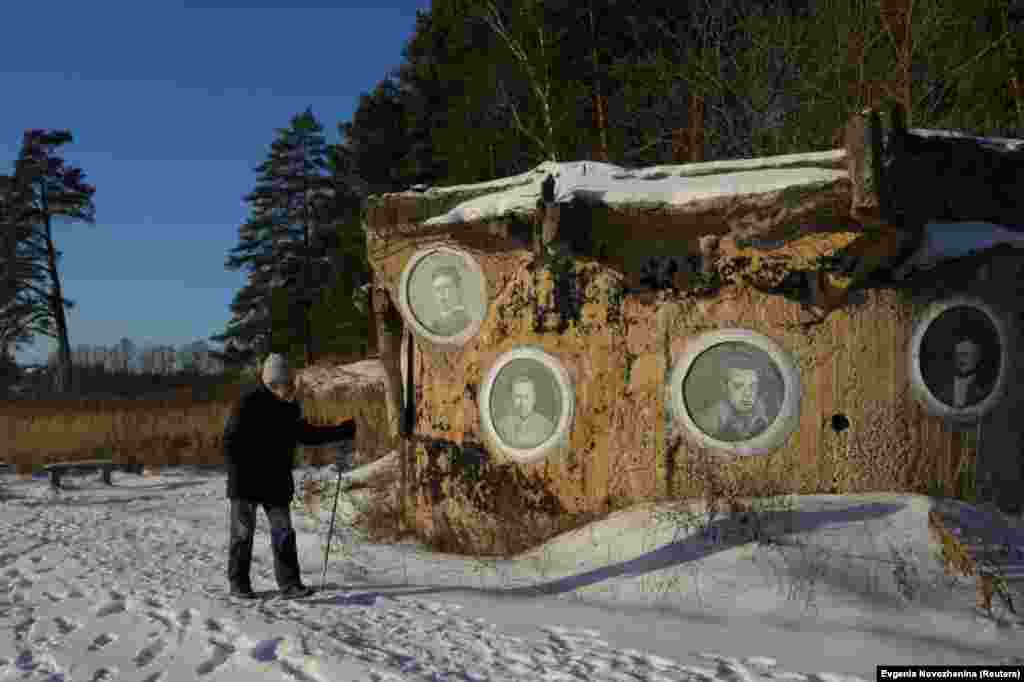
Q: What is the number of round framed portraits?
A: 4